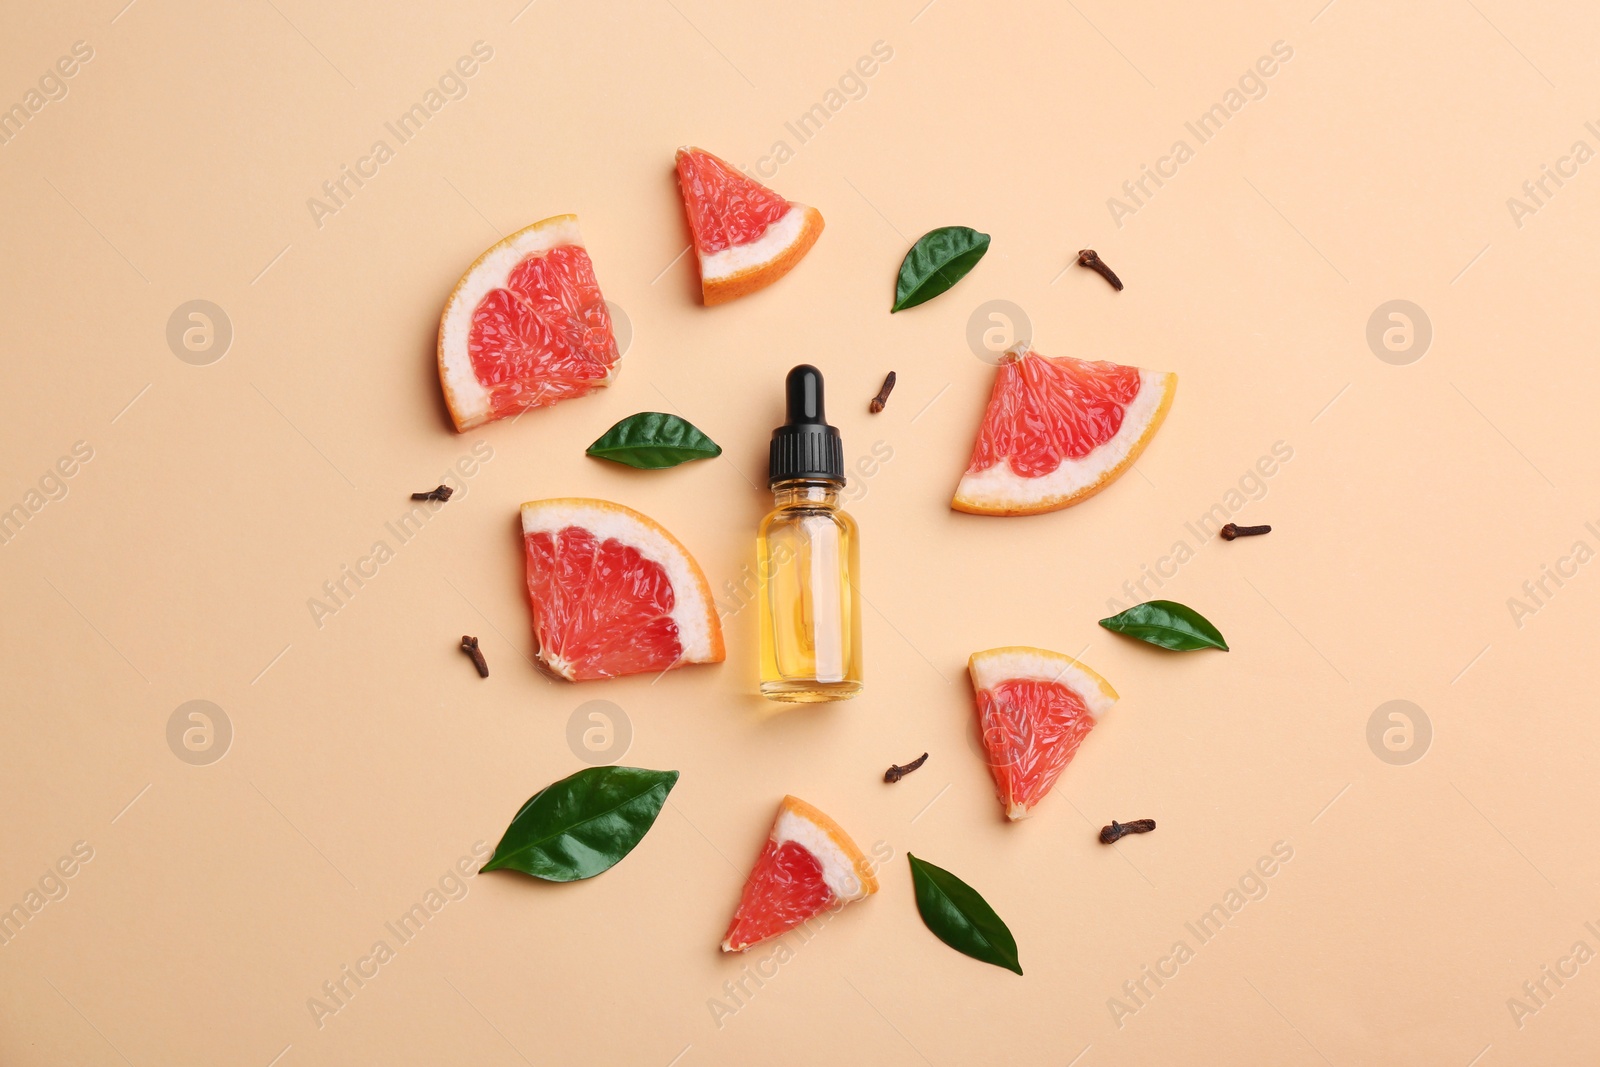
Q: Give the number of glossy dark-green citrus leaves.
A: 5